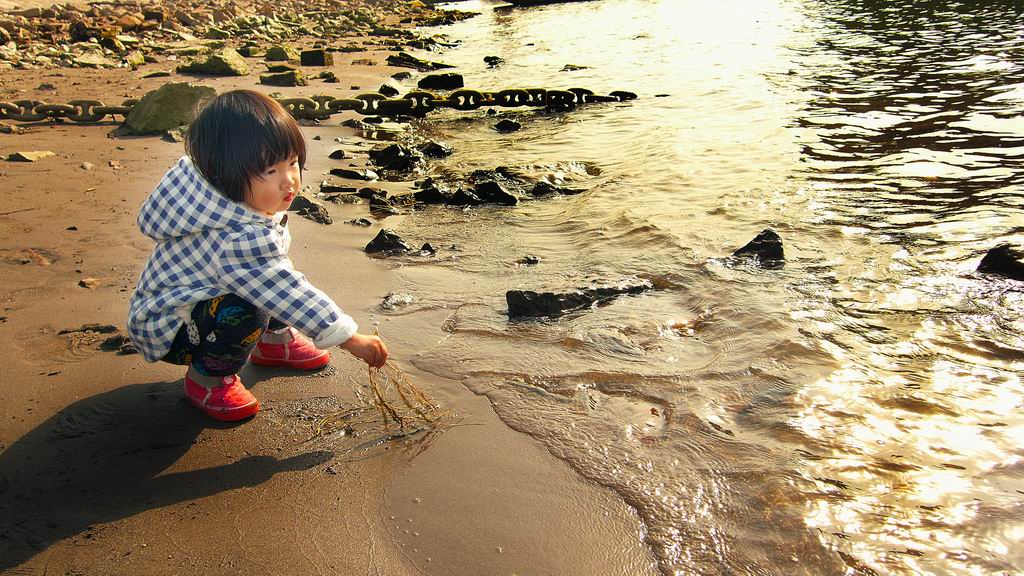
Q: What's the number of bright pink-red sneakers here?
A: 2